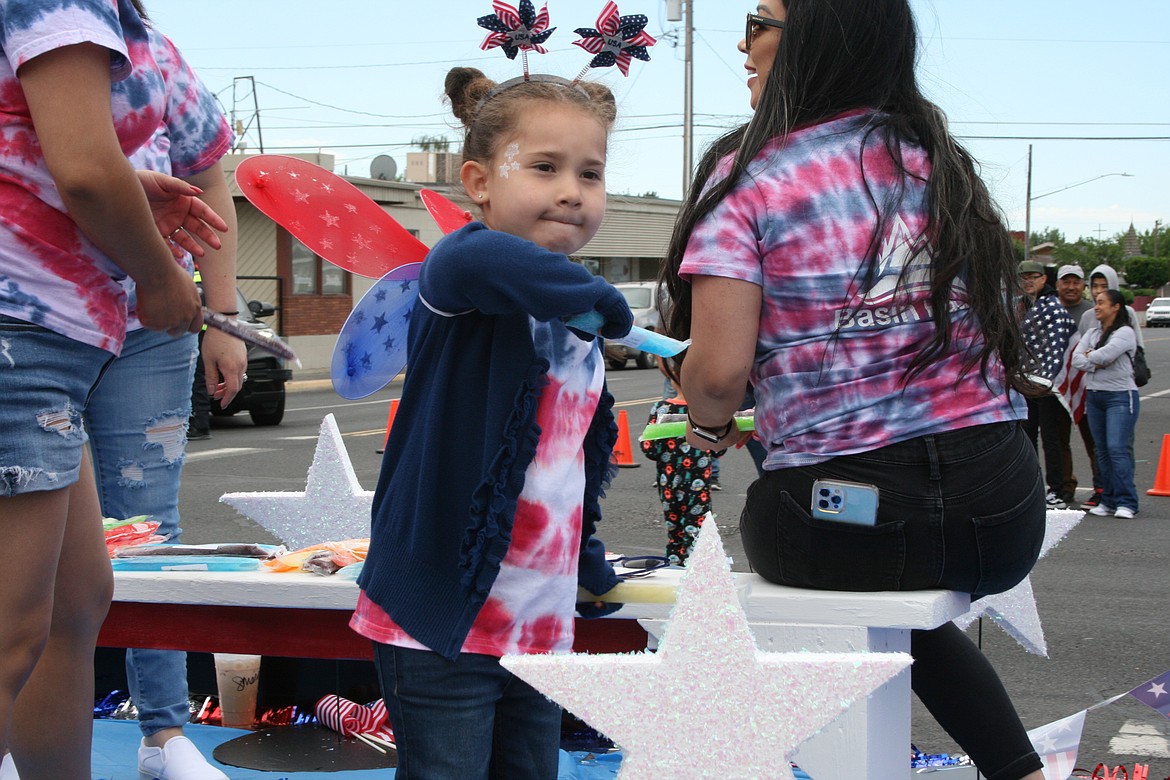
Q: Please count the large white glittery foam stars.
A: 3